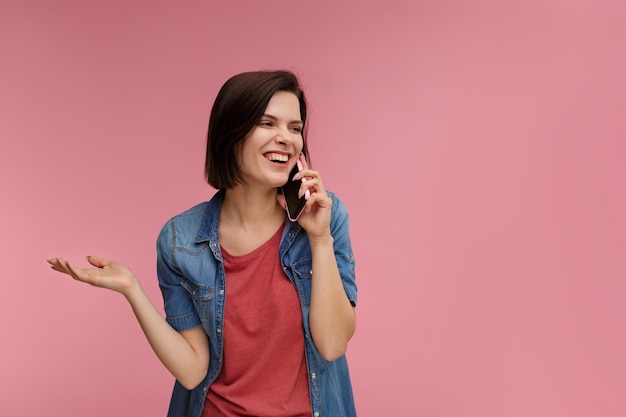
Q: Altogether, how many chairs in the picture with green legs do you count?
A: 0